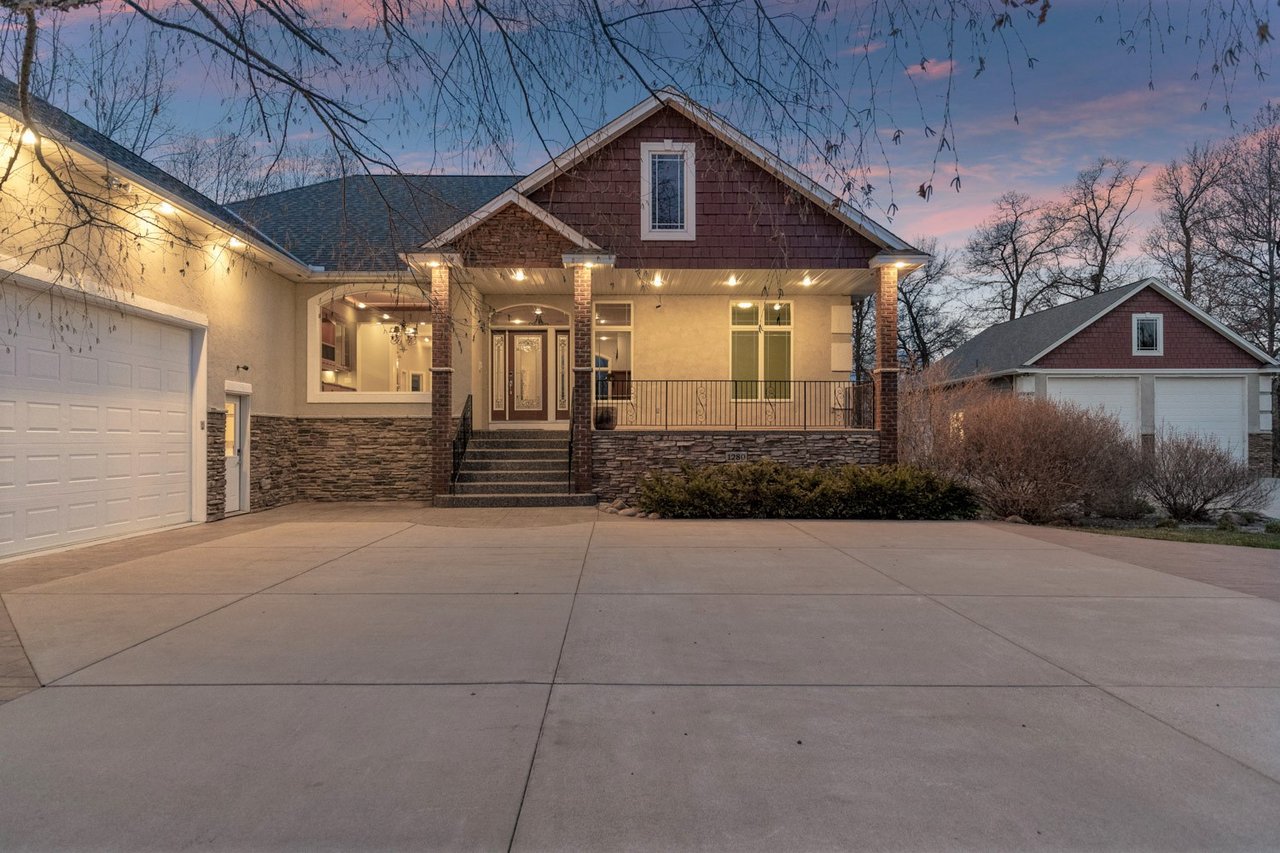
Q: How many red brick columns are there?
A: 3